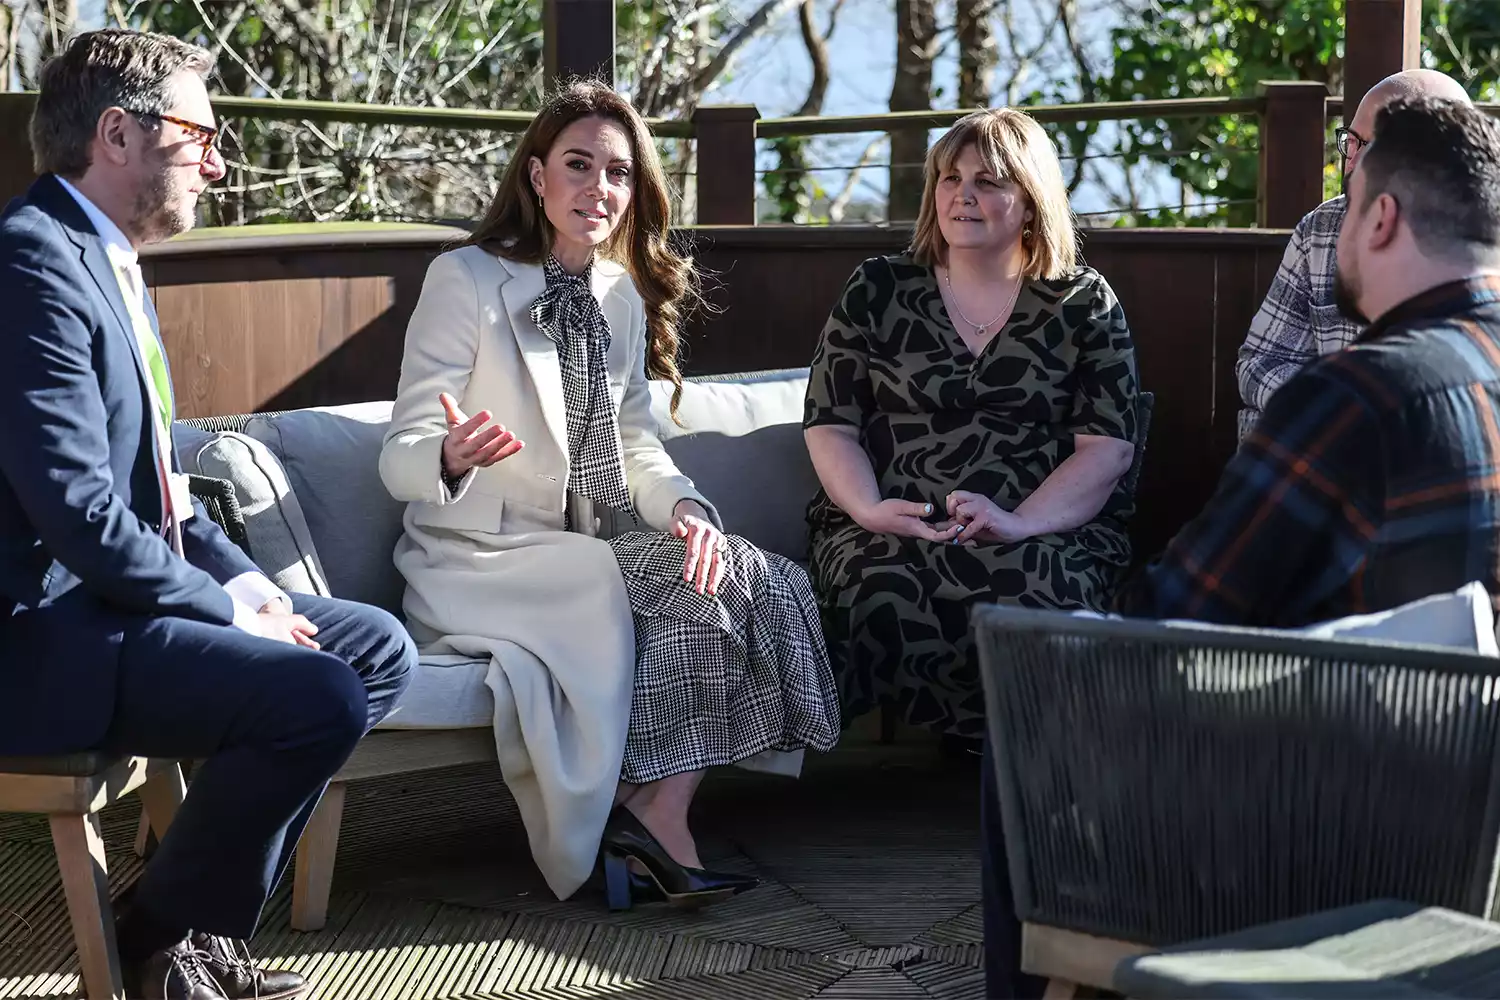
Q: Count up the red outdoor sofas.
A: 0